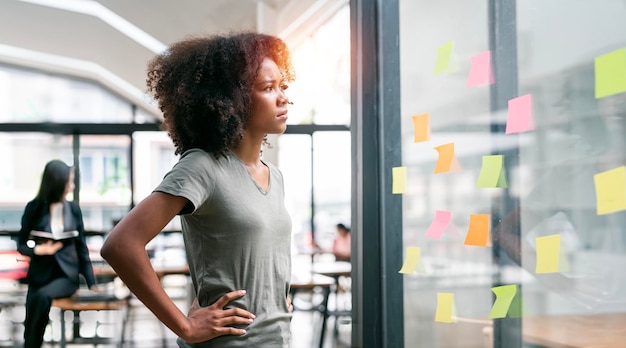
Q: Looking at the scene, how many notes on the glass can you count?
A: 15